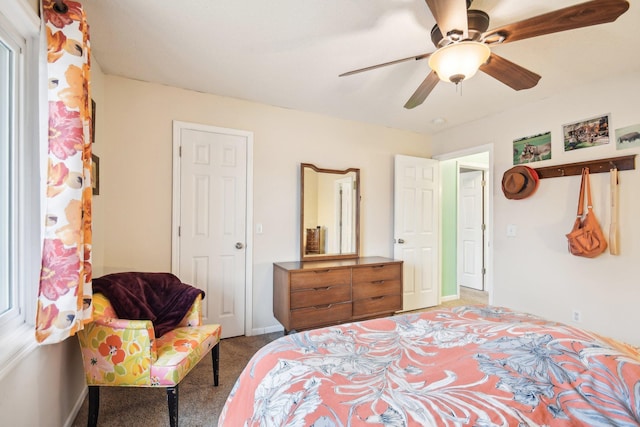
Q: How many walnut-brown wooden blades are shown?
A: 5